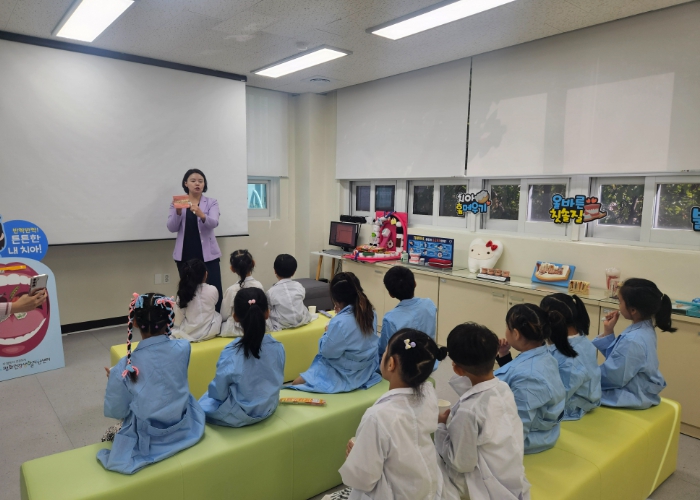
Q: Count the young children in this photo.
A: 12